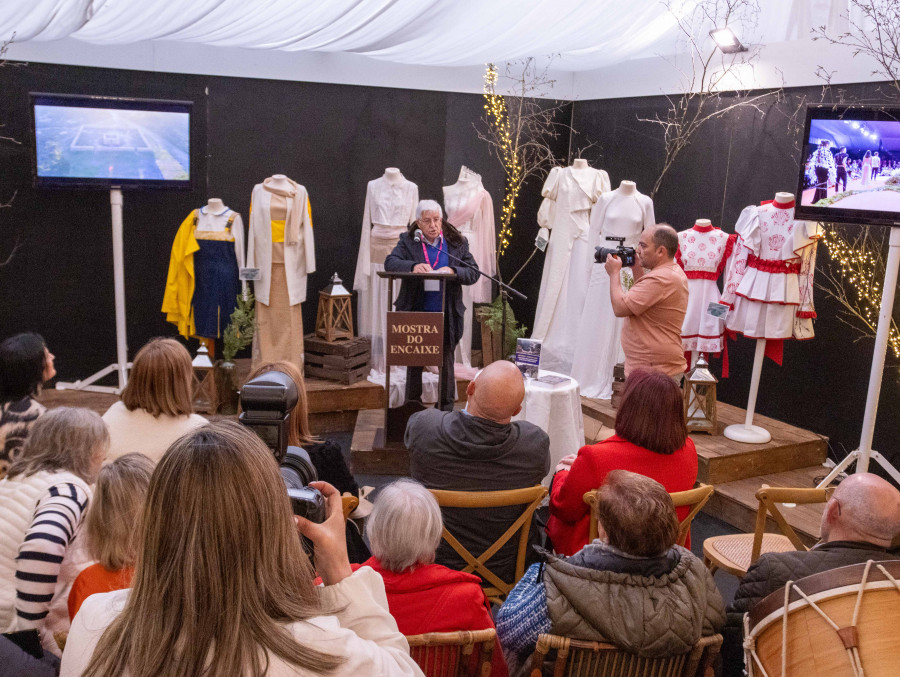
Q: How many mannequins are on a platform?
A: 8